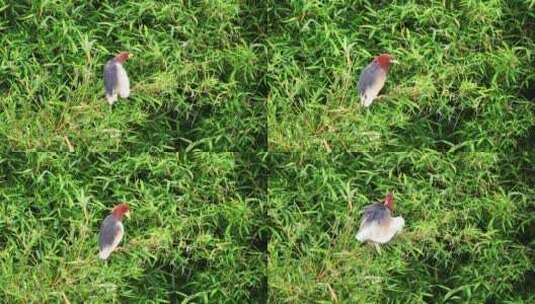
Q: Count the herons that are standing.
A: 4